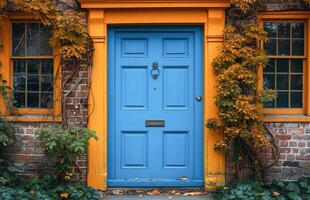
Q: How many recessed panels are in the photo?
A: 6